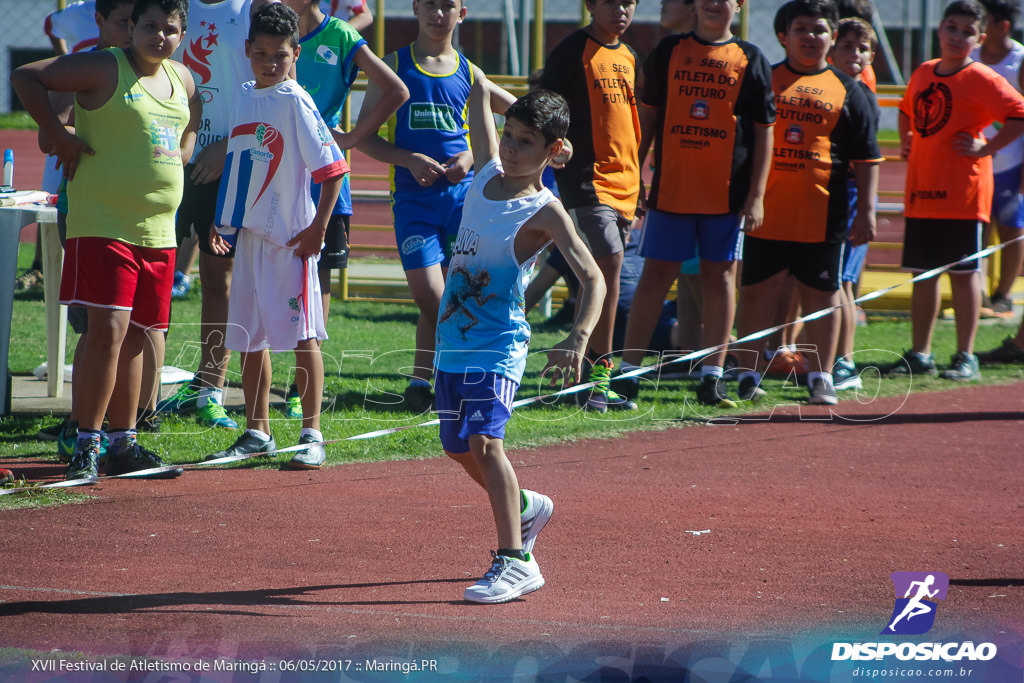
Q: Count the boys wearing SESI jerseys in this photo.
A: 3